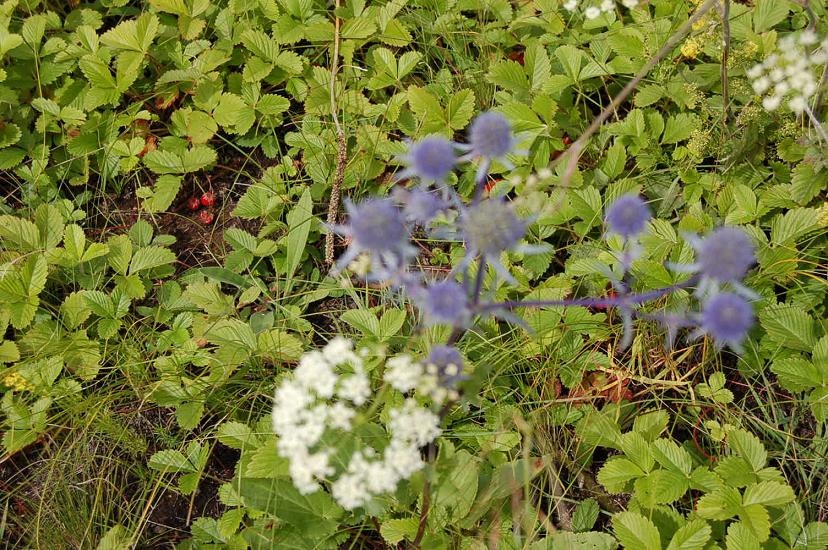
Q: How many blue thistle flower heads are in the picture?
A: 10